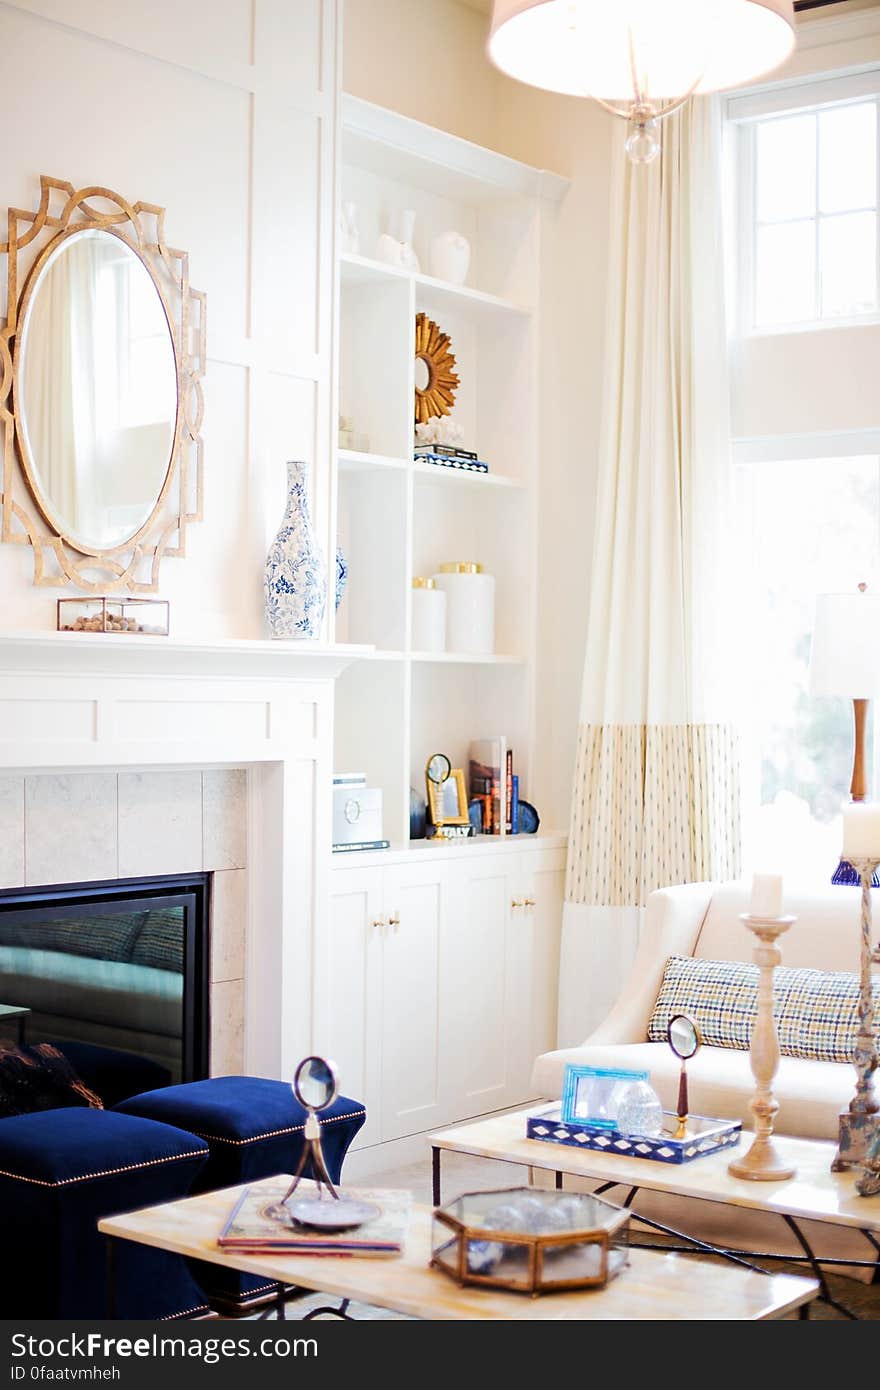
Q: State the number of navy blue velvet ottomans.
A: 2